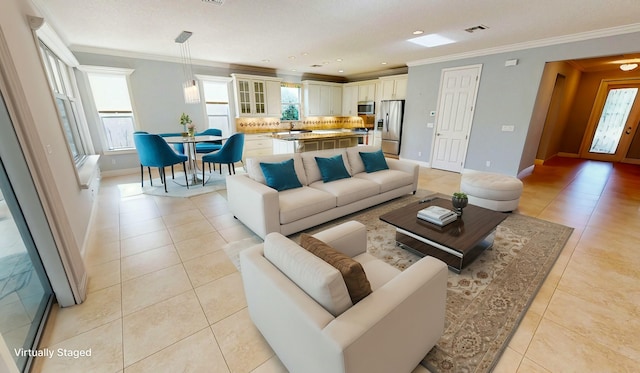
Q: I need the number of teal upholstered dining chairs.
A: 4